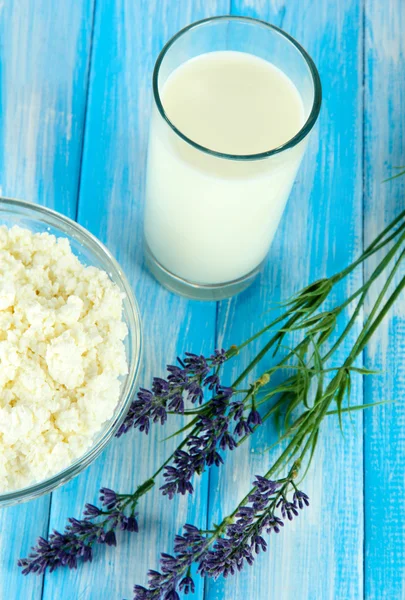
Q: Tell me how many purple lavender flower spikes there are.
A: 5